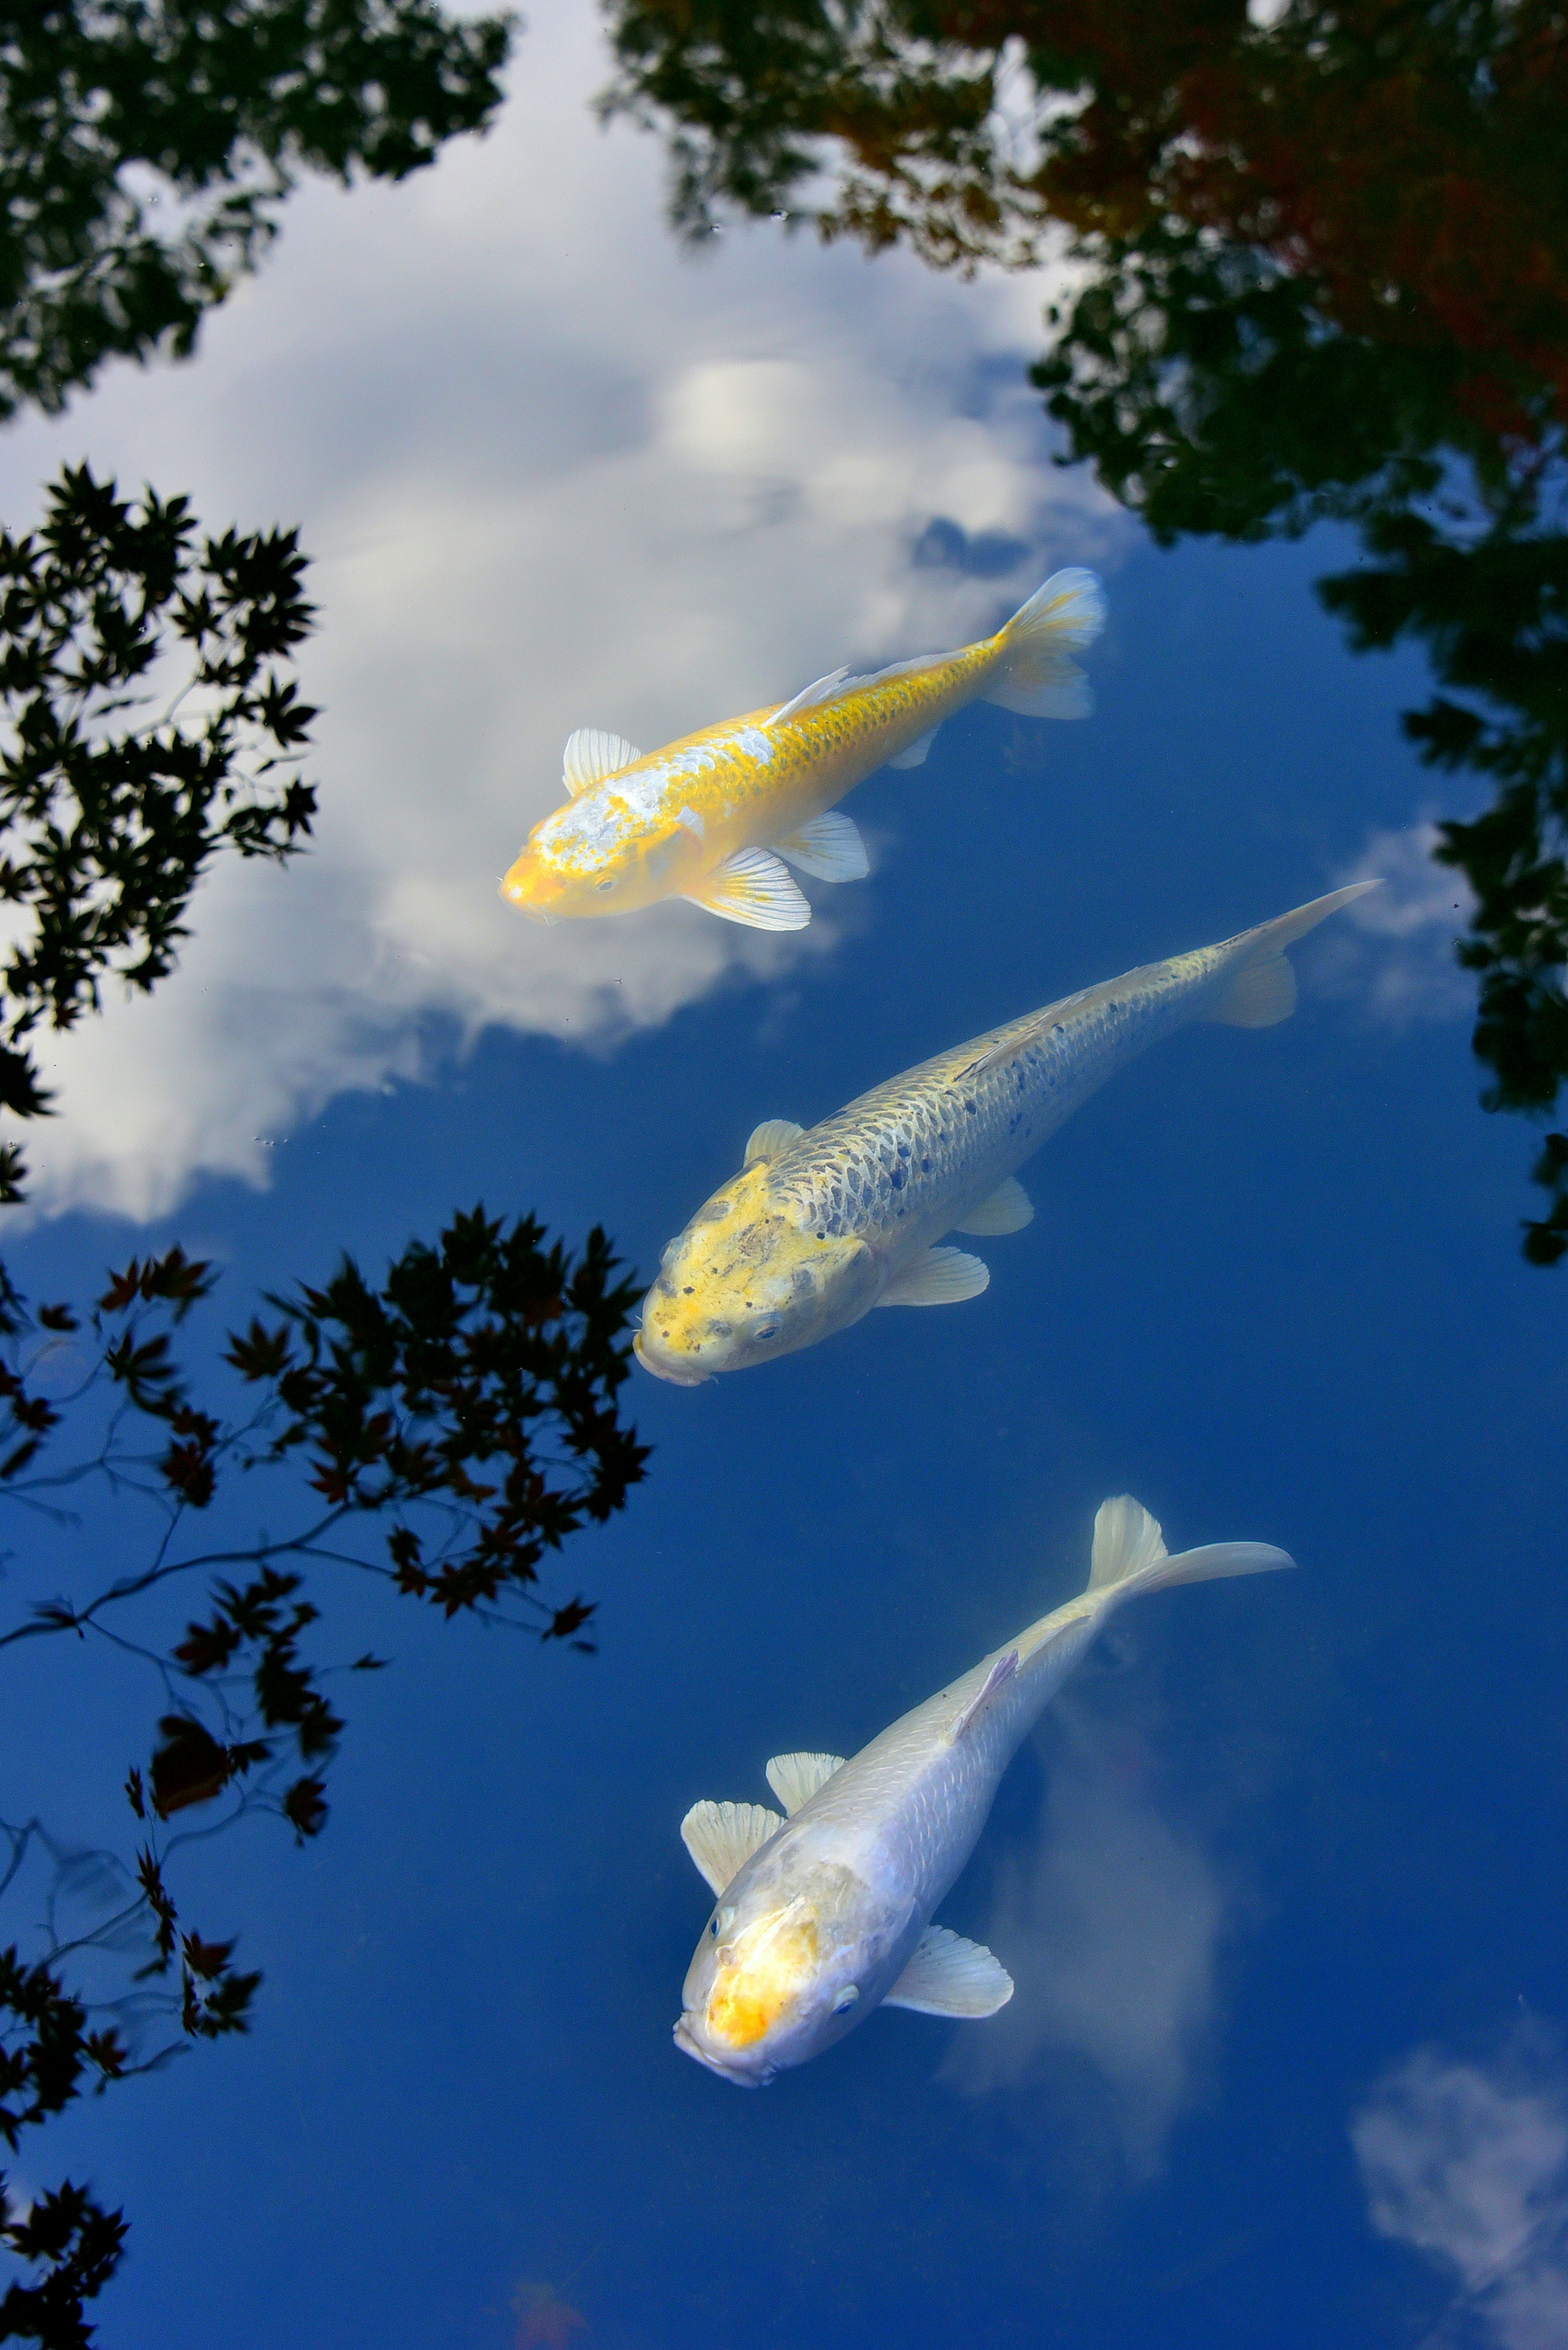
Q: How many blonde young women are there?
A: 0